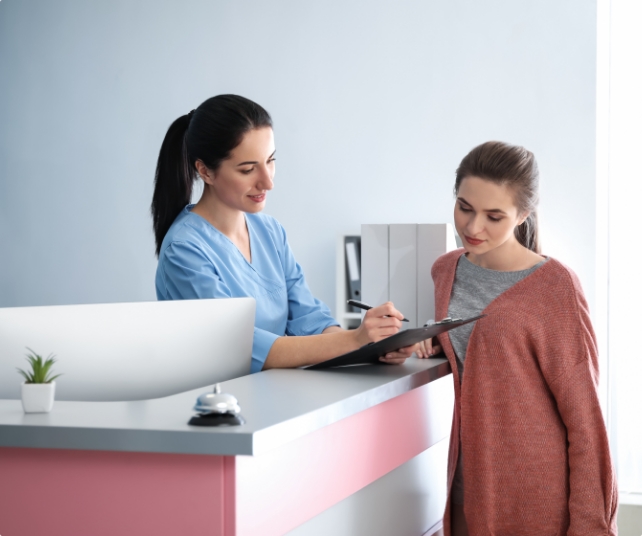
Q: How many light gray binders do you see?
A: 3